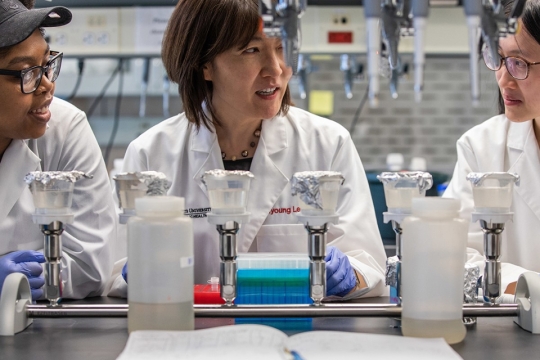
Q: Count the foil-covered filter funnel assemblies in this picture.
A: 6